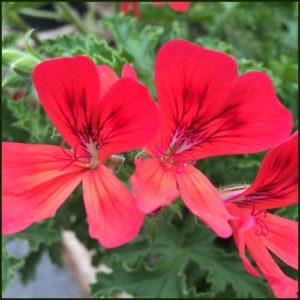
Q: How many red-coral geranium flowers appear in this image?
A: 3